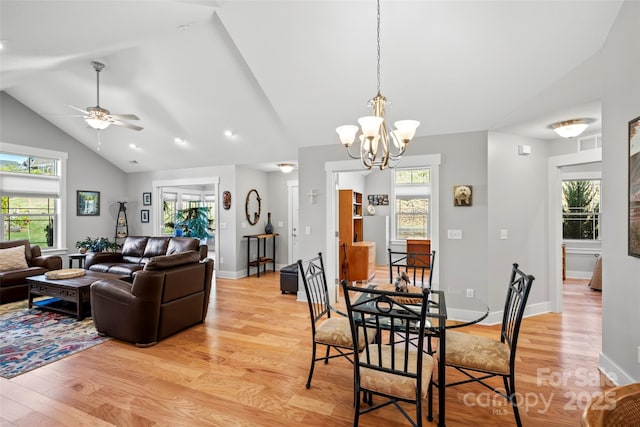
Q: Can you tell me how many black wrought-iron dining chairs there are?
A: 4